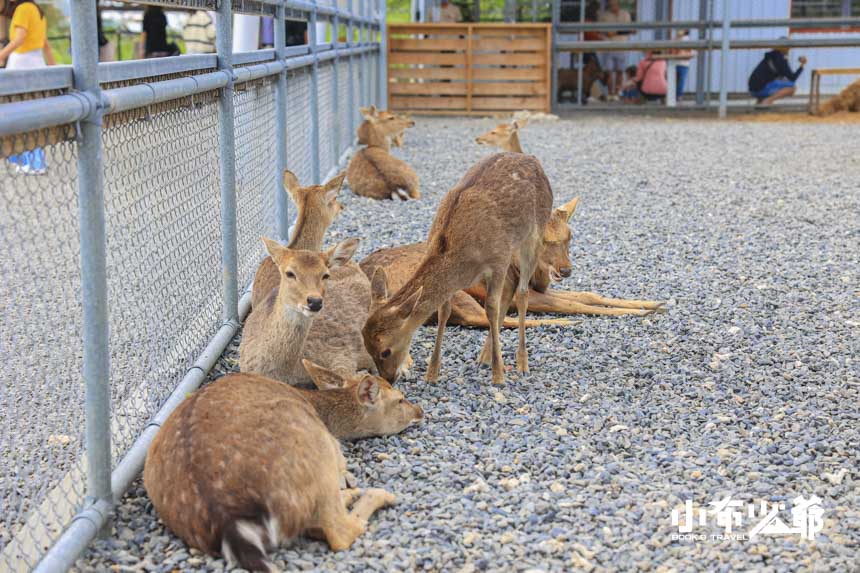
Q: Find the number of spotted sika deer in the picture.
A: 7